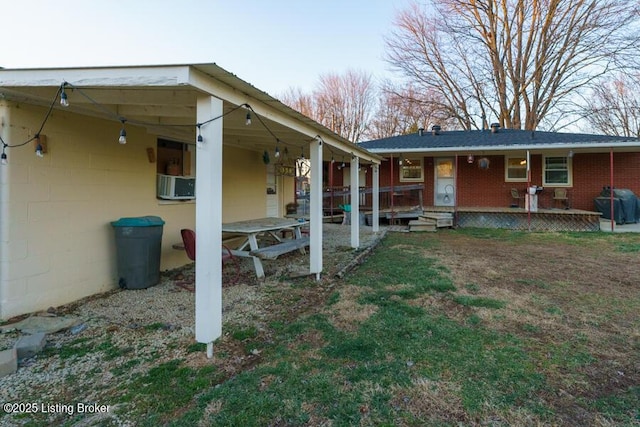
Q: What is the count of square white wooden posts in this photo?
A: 4